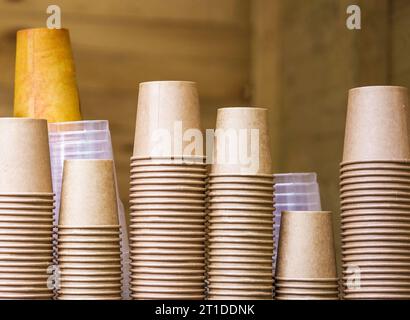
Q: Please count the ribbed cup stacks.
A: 6